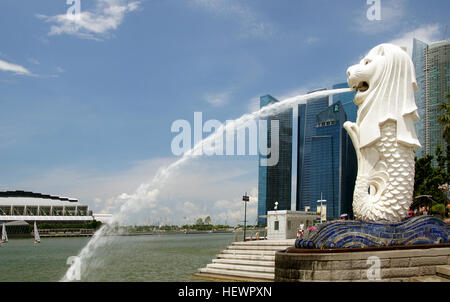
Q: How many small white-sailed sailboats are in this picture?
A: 2